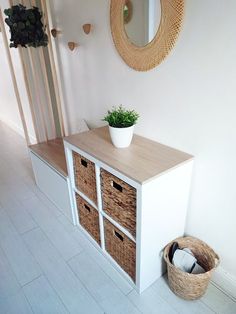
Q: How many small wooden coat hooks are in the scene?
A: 3